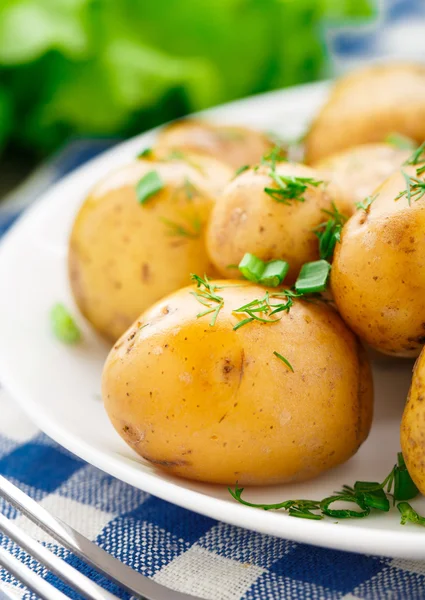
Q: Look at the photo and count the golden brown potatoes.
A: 8